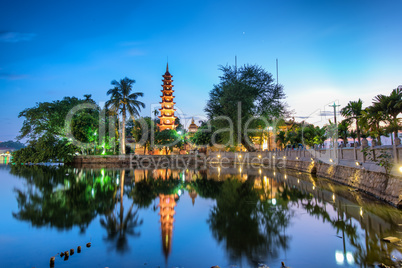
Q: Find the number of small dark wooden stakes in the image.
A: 6